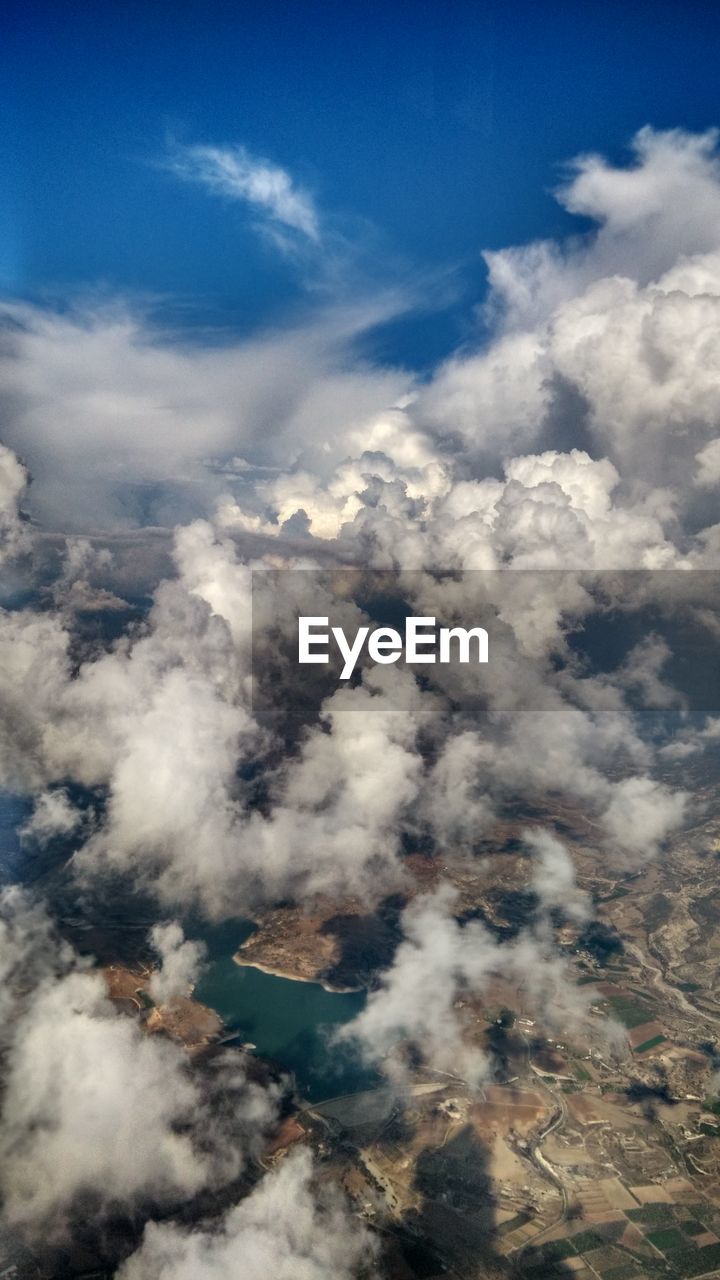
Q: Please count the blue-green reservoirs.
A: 1